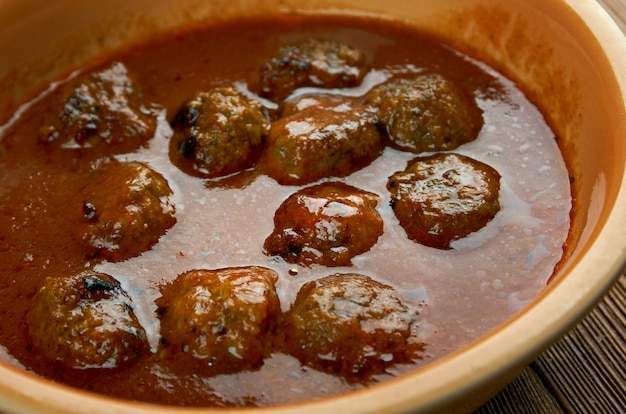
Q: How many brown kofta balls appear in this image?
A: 11